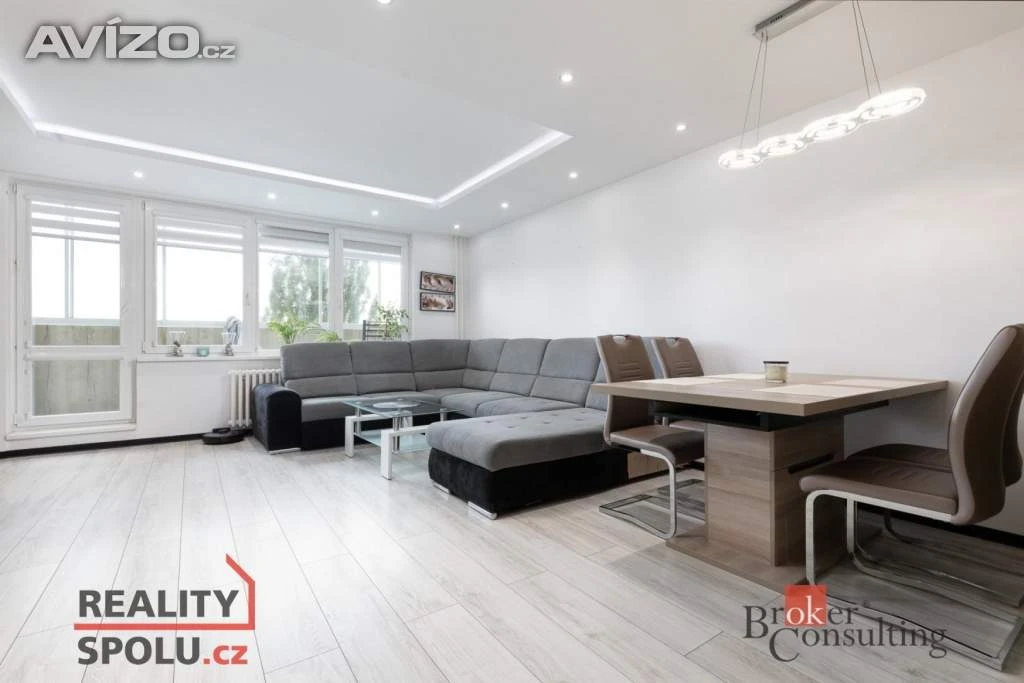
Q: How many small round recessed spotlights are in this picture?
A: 9